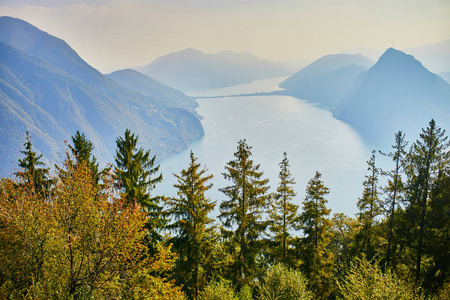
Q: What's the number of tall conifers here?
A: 10